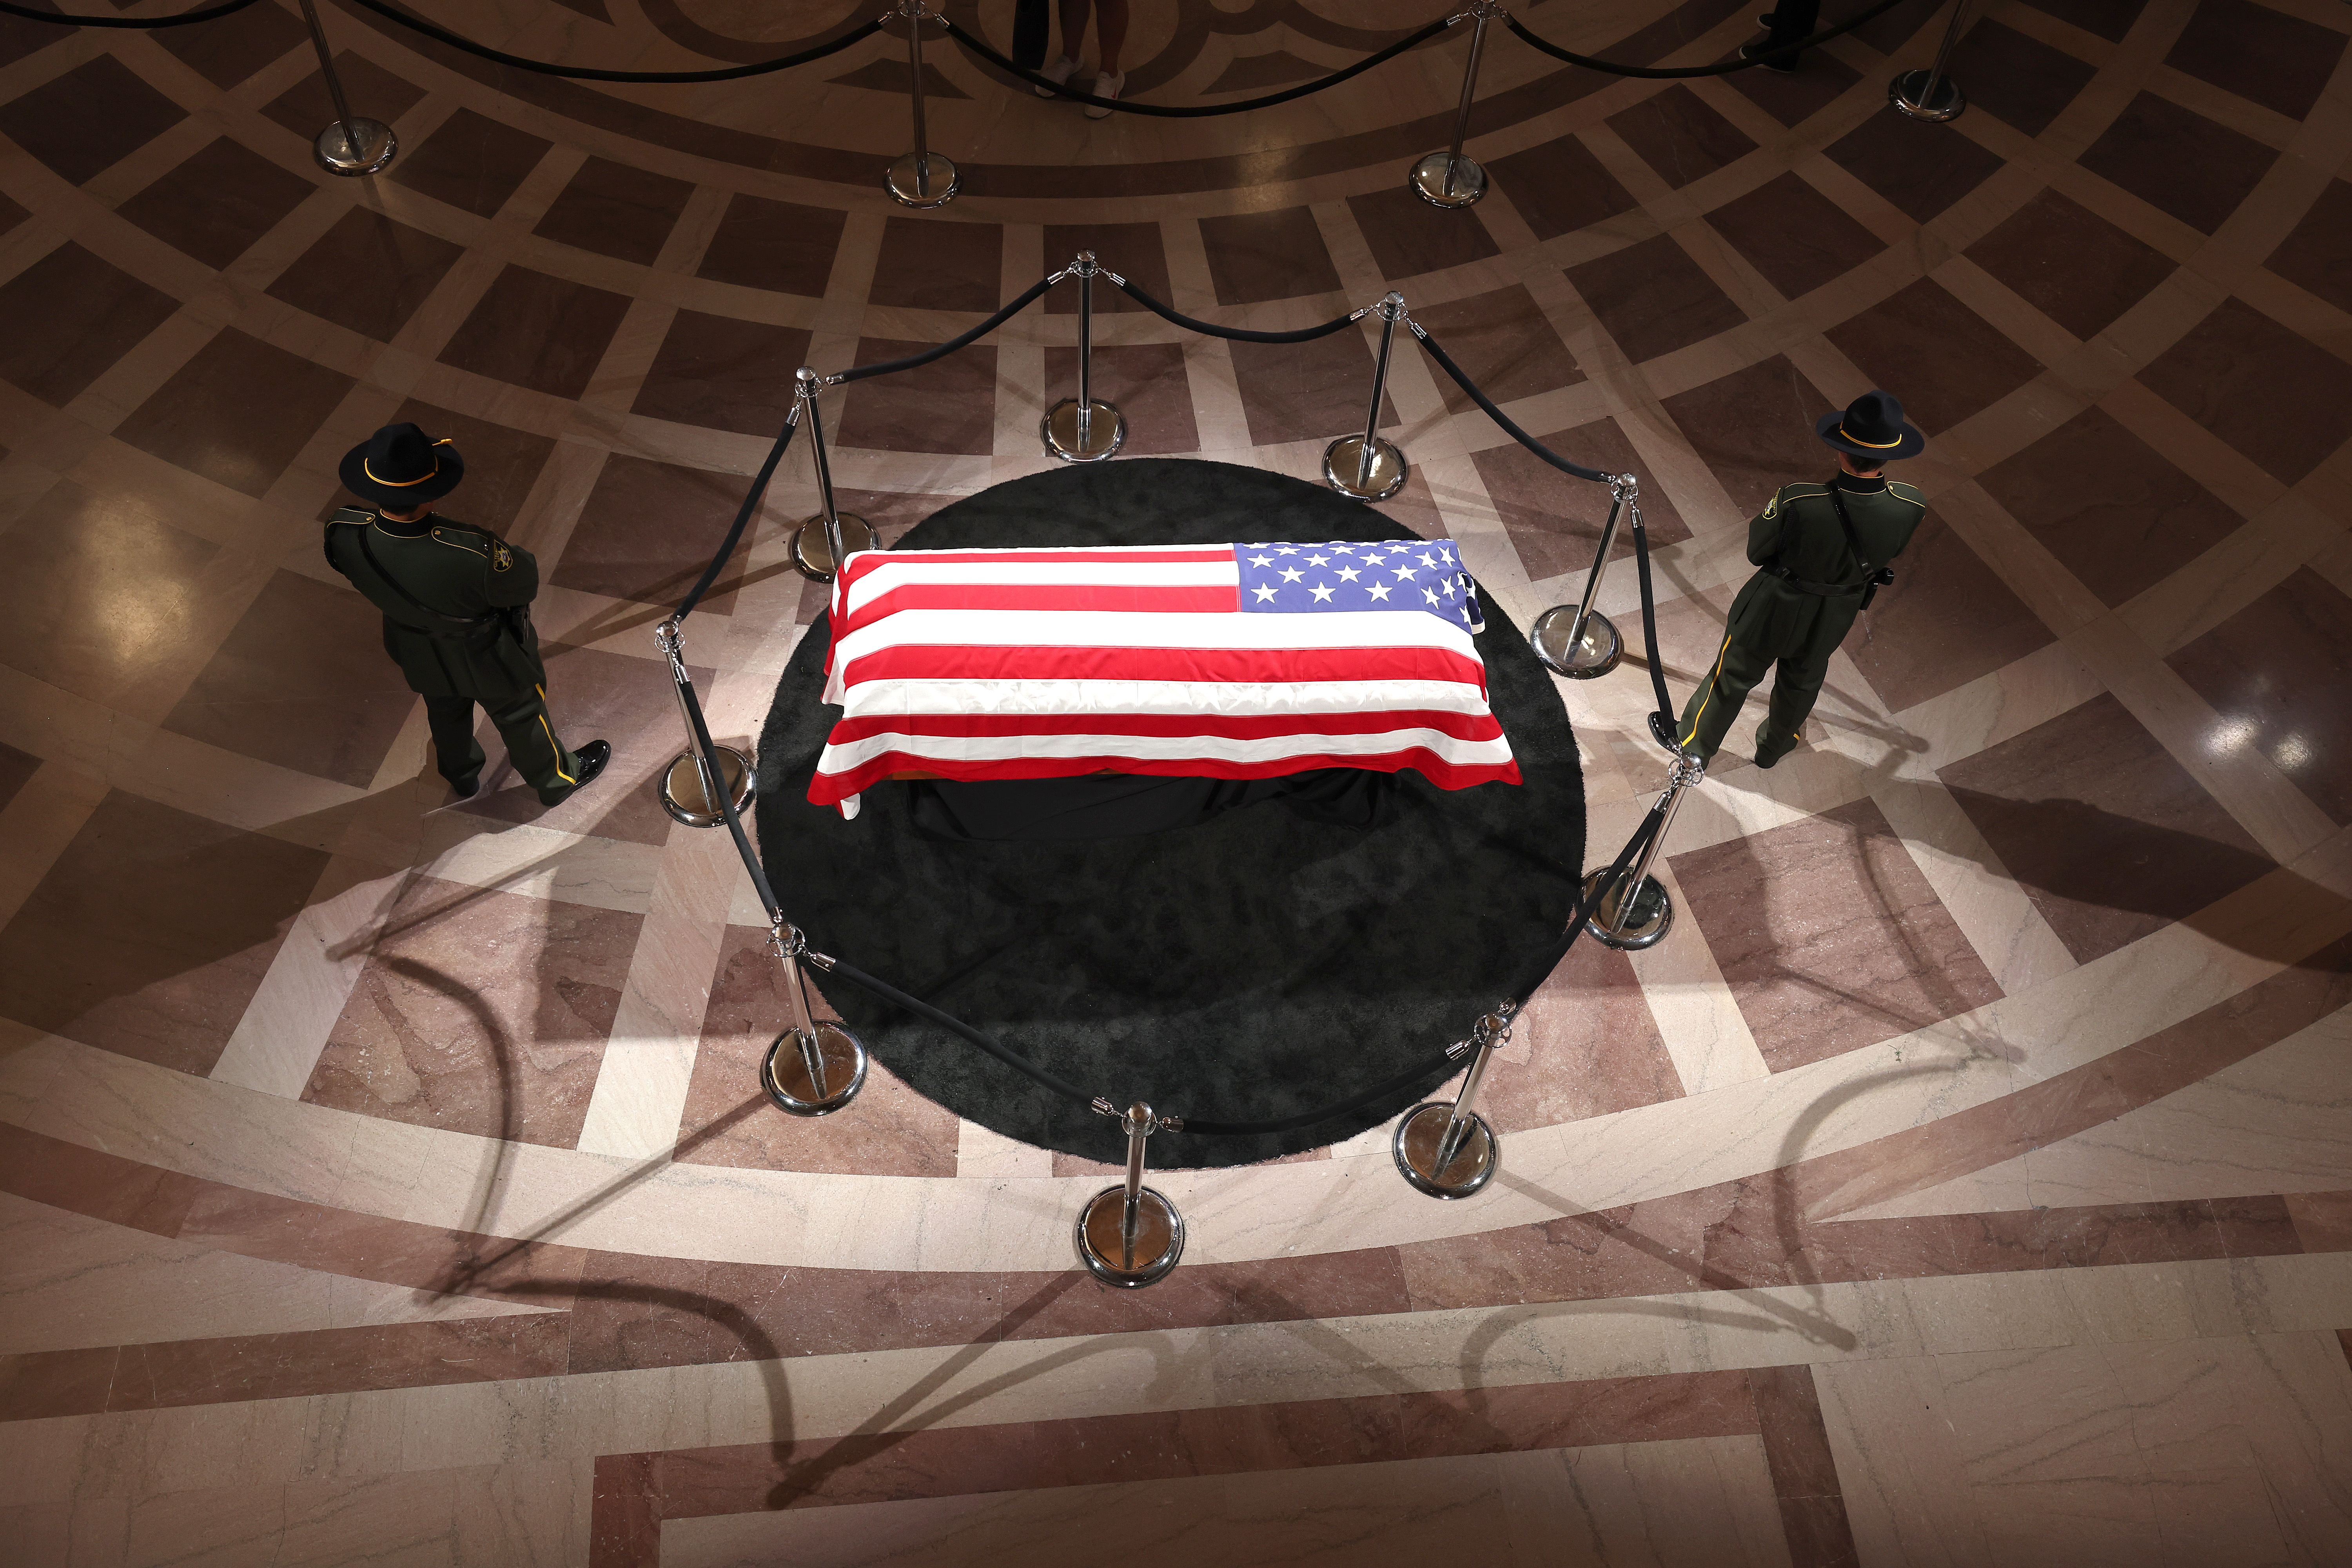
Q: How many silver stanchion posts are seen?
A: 13